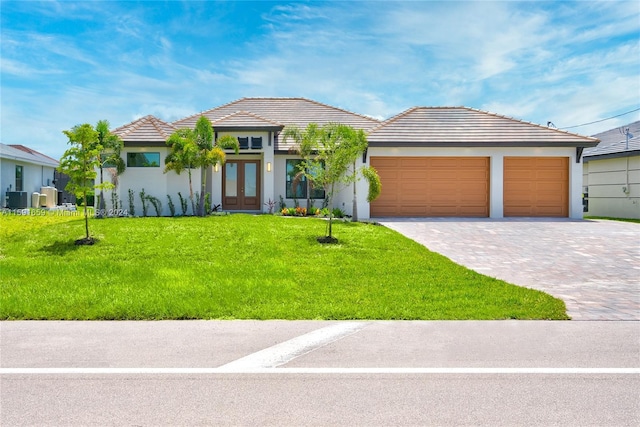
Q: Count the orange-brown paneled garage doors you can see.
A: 2